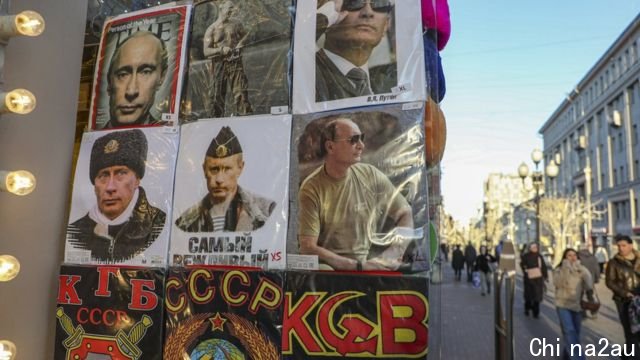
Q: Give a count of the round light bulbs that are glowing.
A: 5